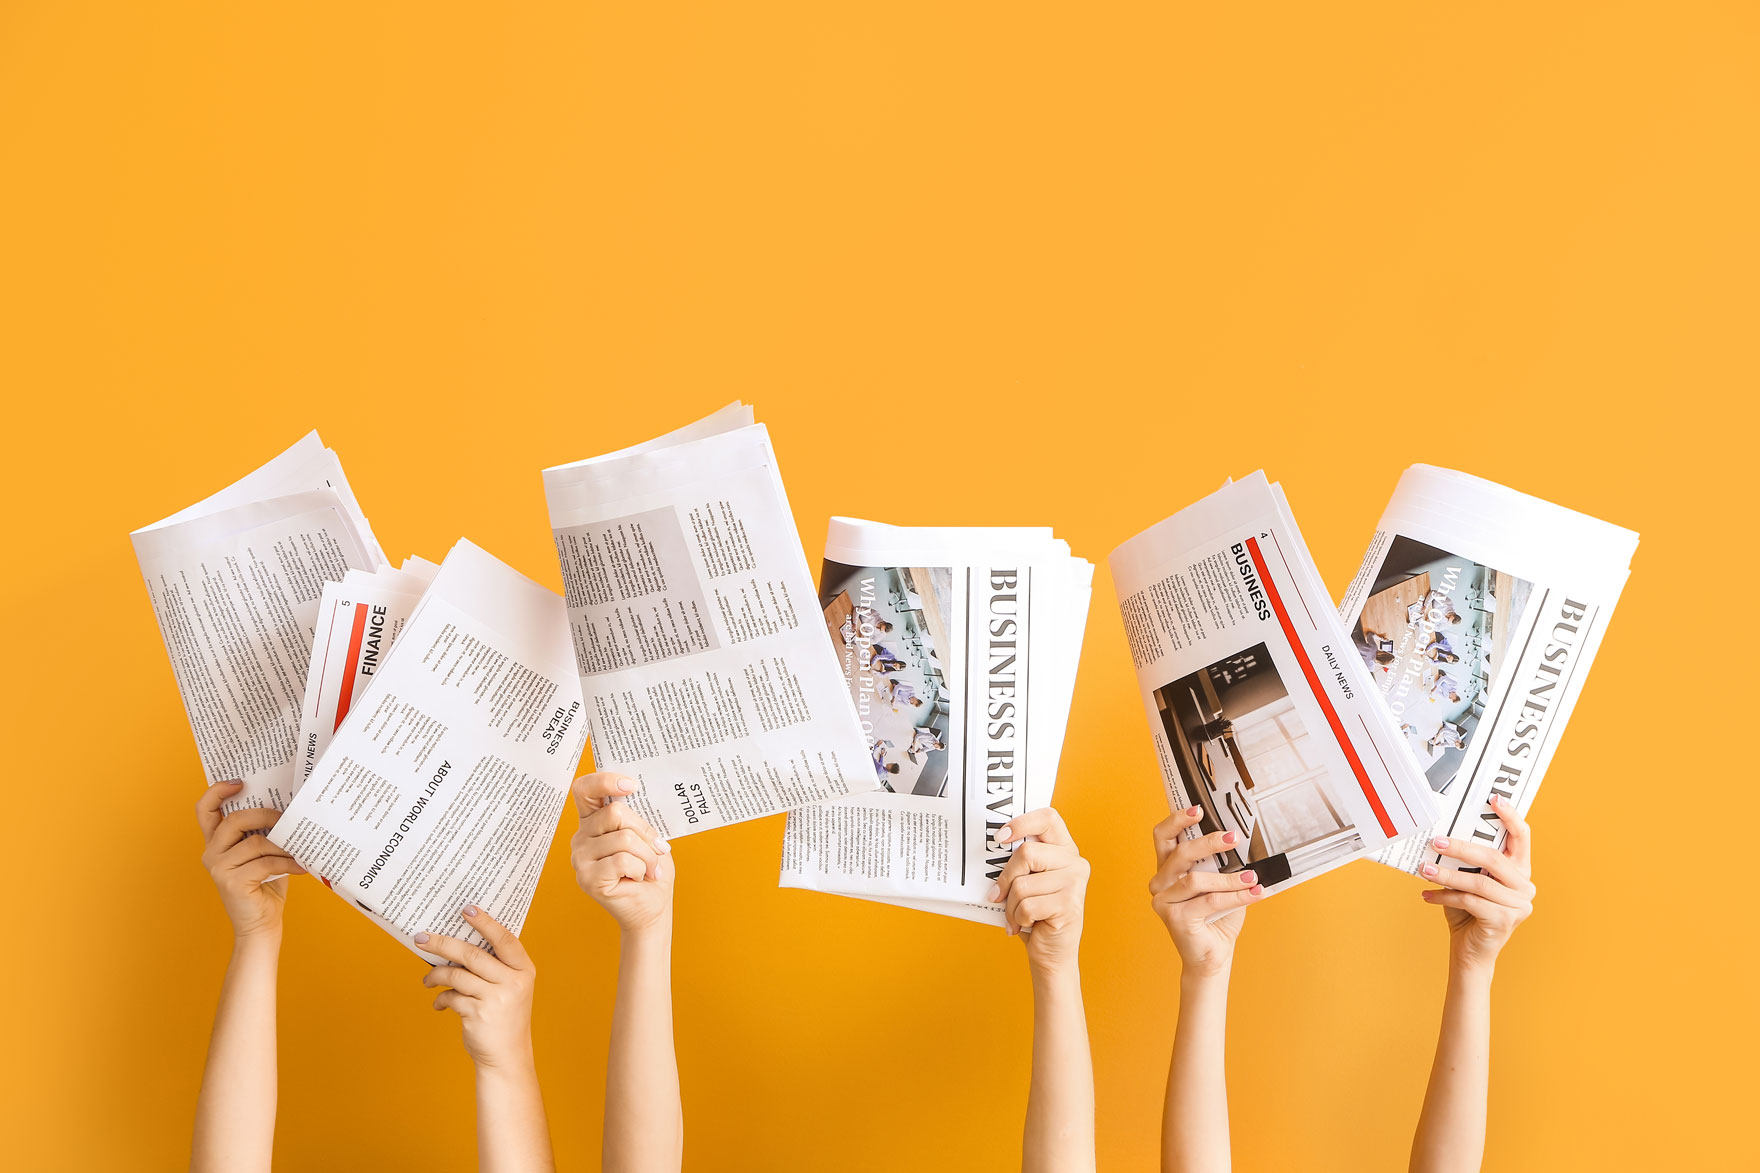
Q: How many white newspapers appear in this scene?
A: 6